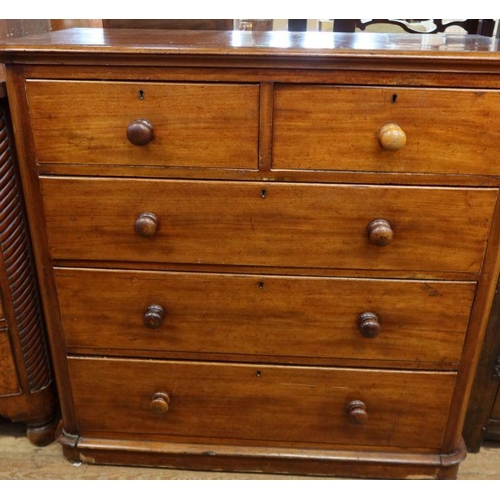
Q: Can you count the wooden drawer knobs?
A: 8